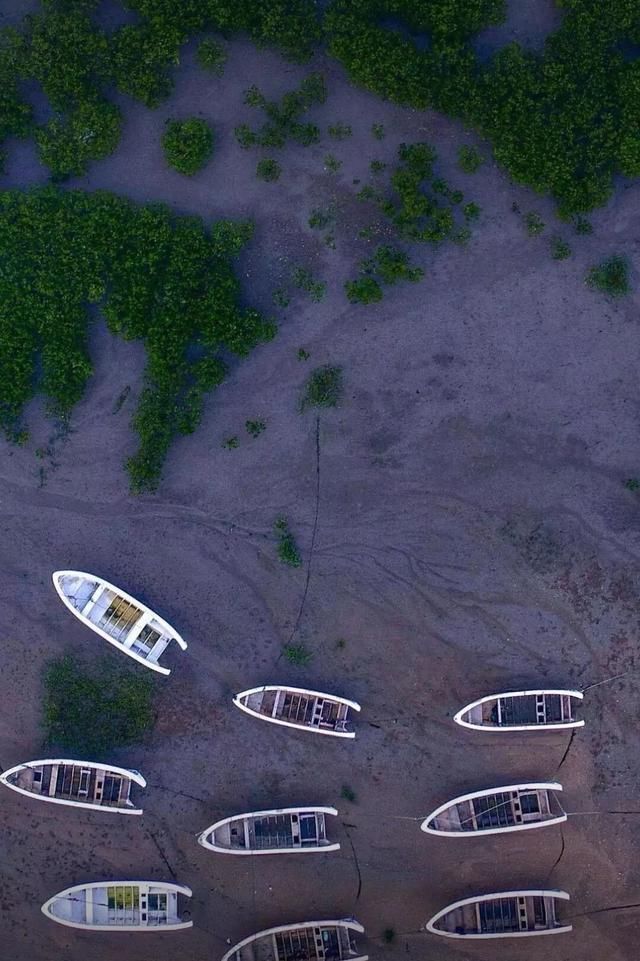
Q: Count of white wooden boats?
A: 9